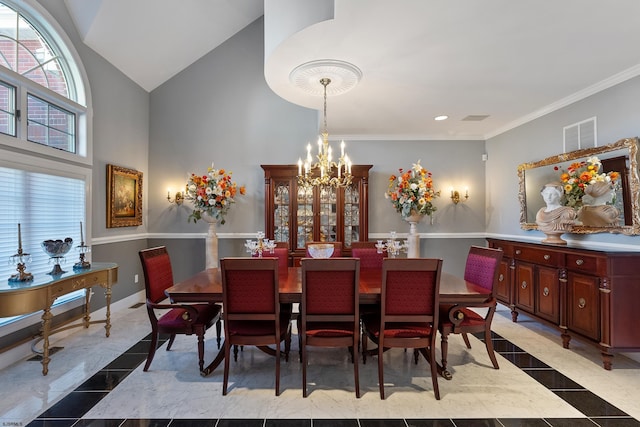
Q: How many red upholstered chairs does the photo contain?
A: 8